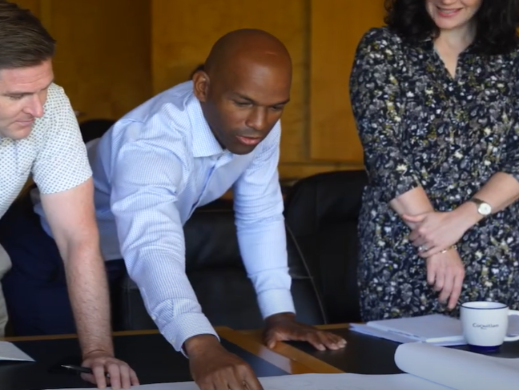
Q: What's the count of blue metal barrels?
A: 0